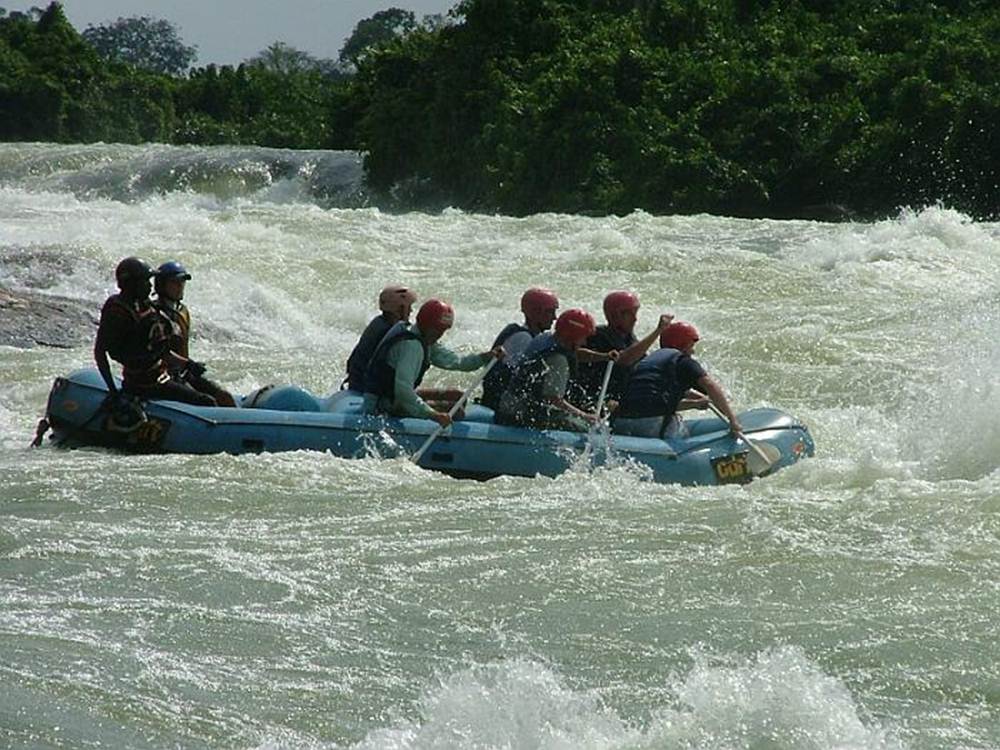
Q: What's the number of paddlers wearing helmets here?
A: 8